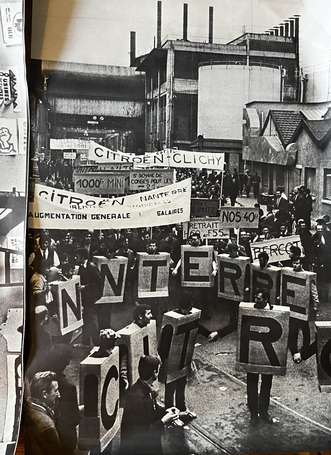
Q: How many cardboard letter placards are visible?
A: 12